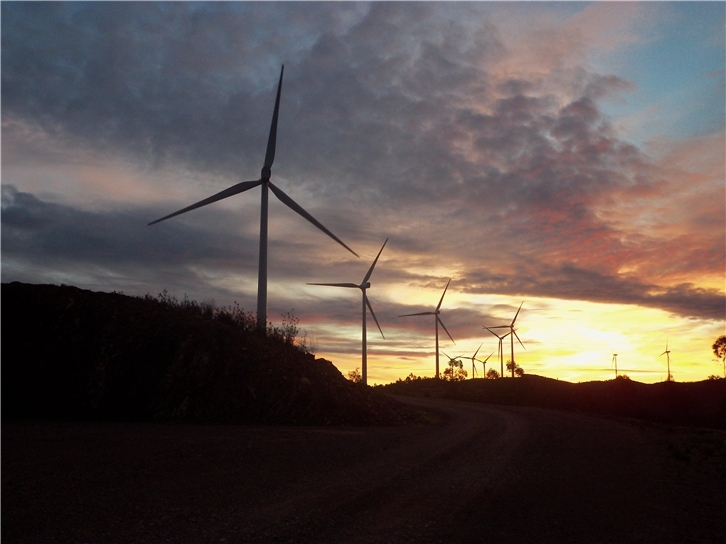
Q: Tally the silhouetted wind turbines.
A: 10